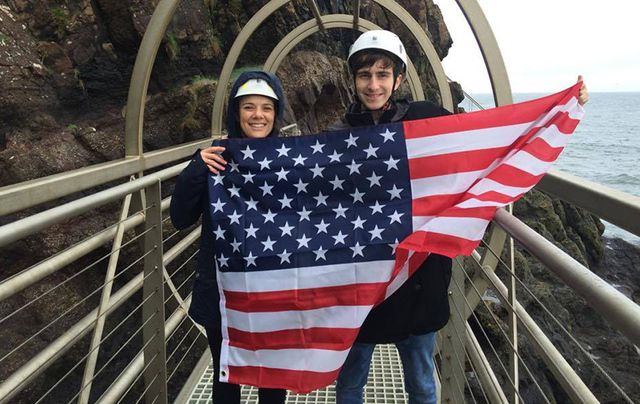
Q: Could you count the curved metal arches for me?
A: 3